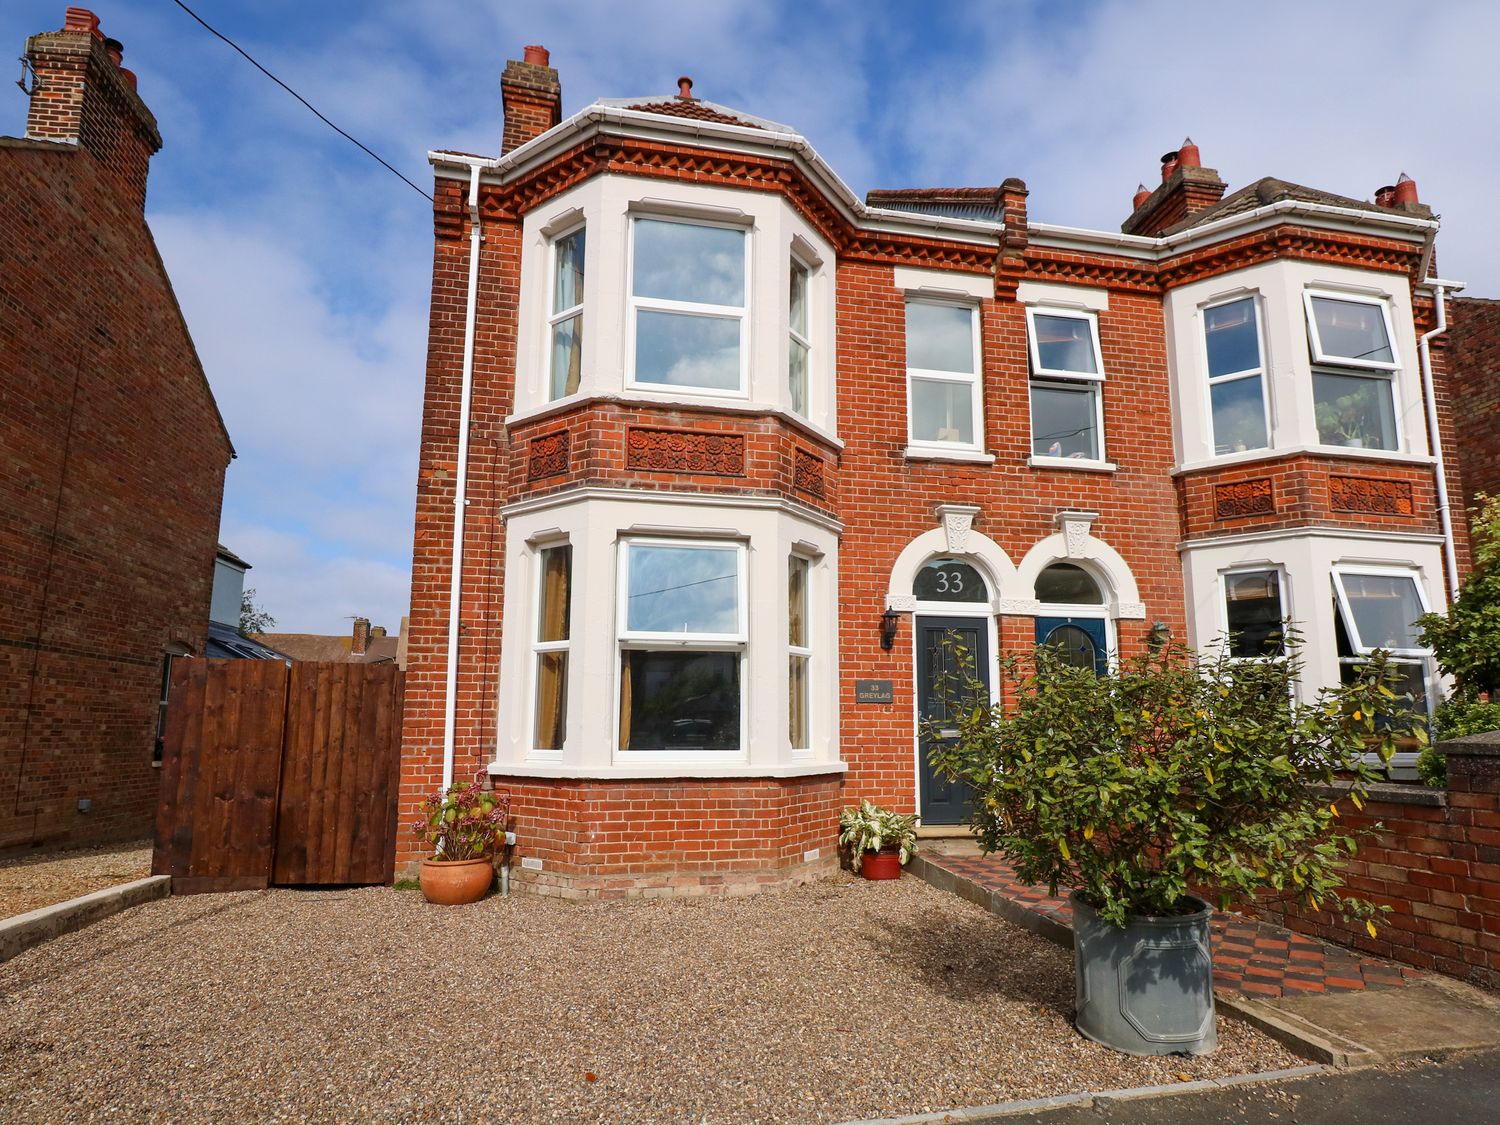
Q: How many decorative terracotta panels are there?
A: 5